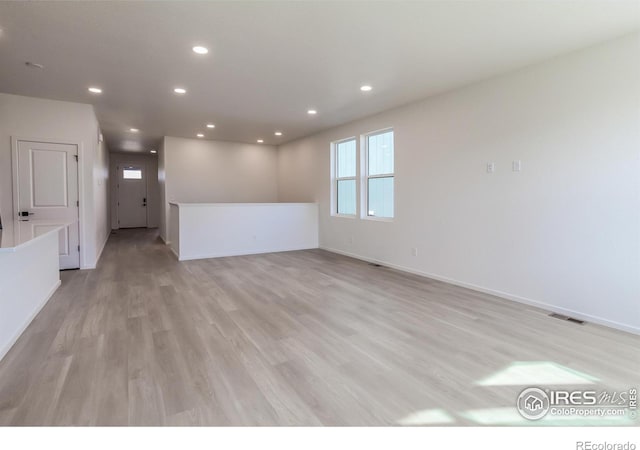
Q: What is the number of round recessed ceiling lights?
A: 11